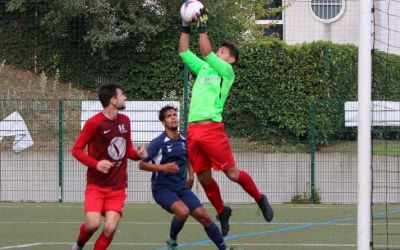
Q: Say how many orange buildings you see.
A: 0